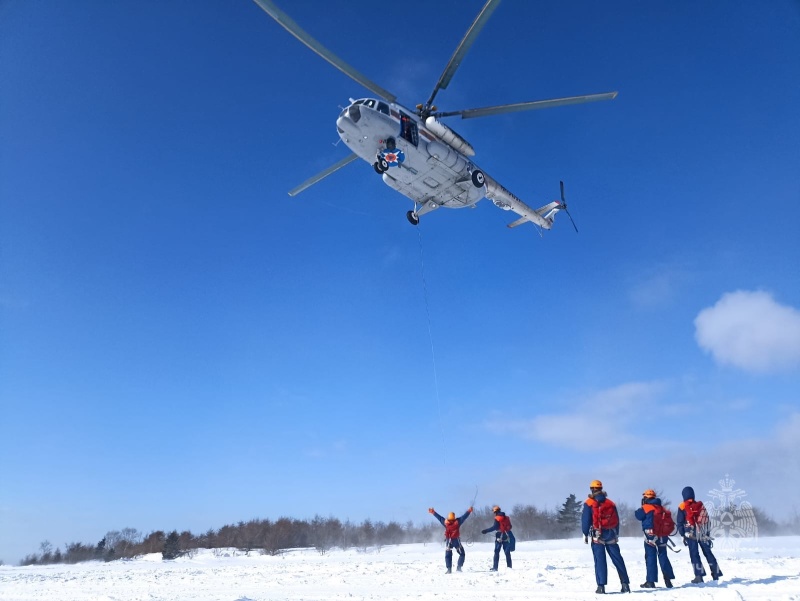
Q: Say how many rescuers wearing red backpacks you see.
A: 5